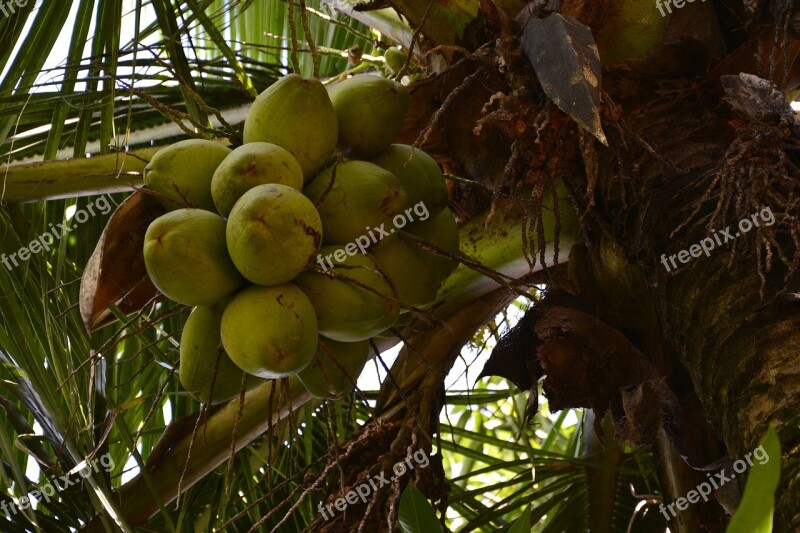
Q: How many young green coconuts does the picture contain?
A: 13